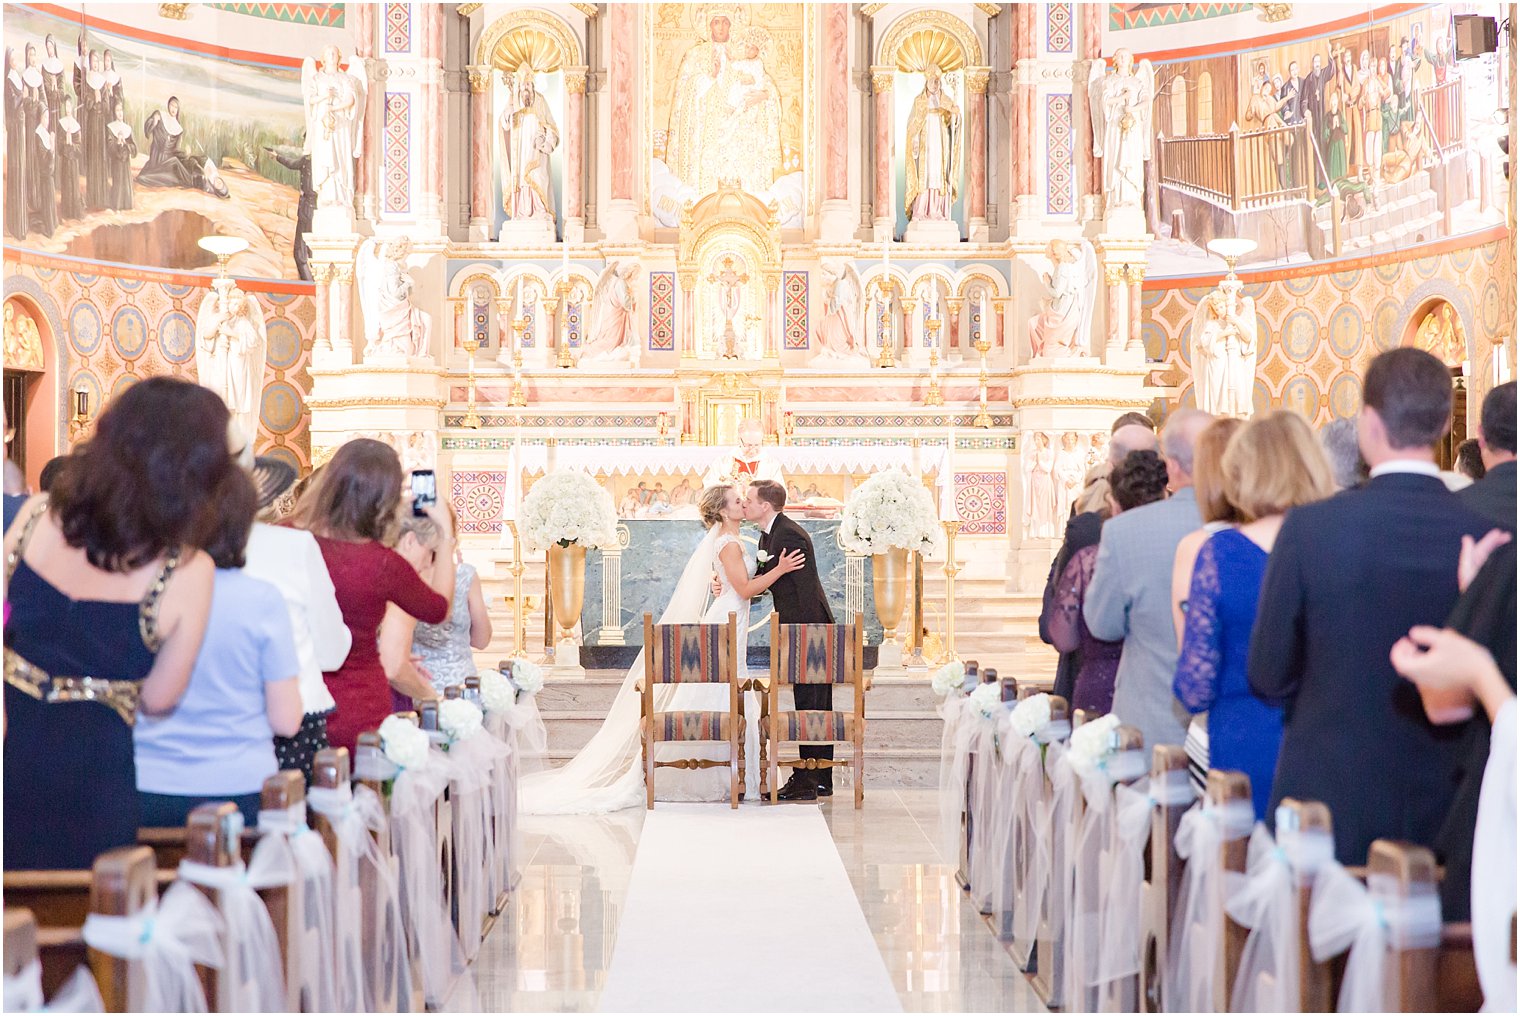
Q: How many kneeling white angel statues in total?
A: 4